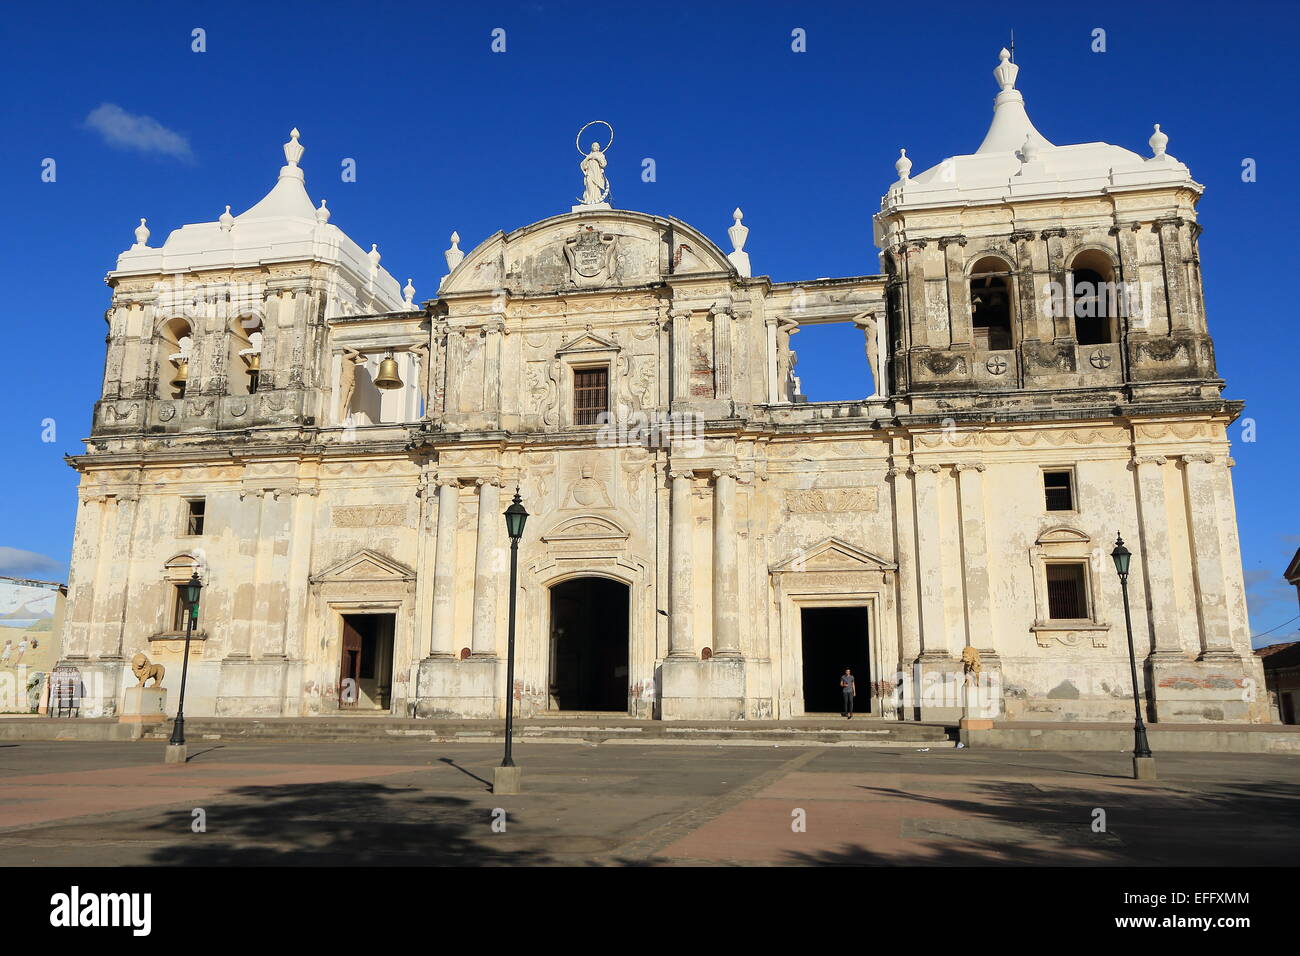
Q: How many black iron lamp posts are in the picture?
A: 3